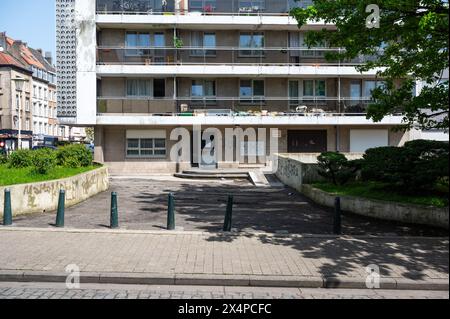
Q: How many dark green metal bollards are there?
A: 6